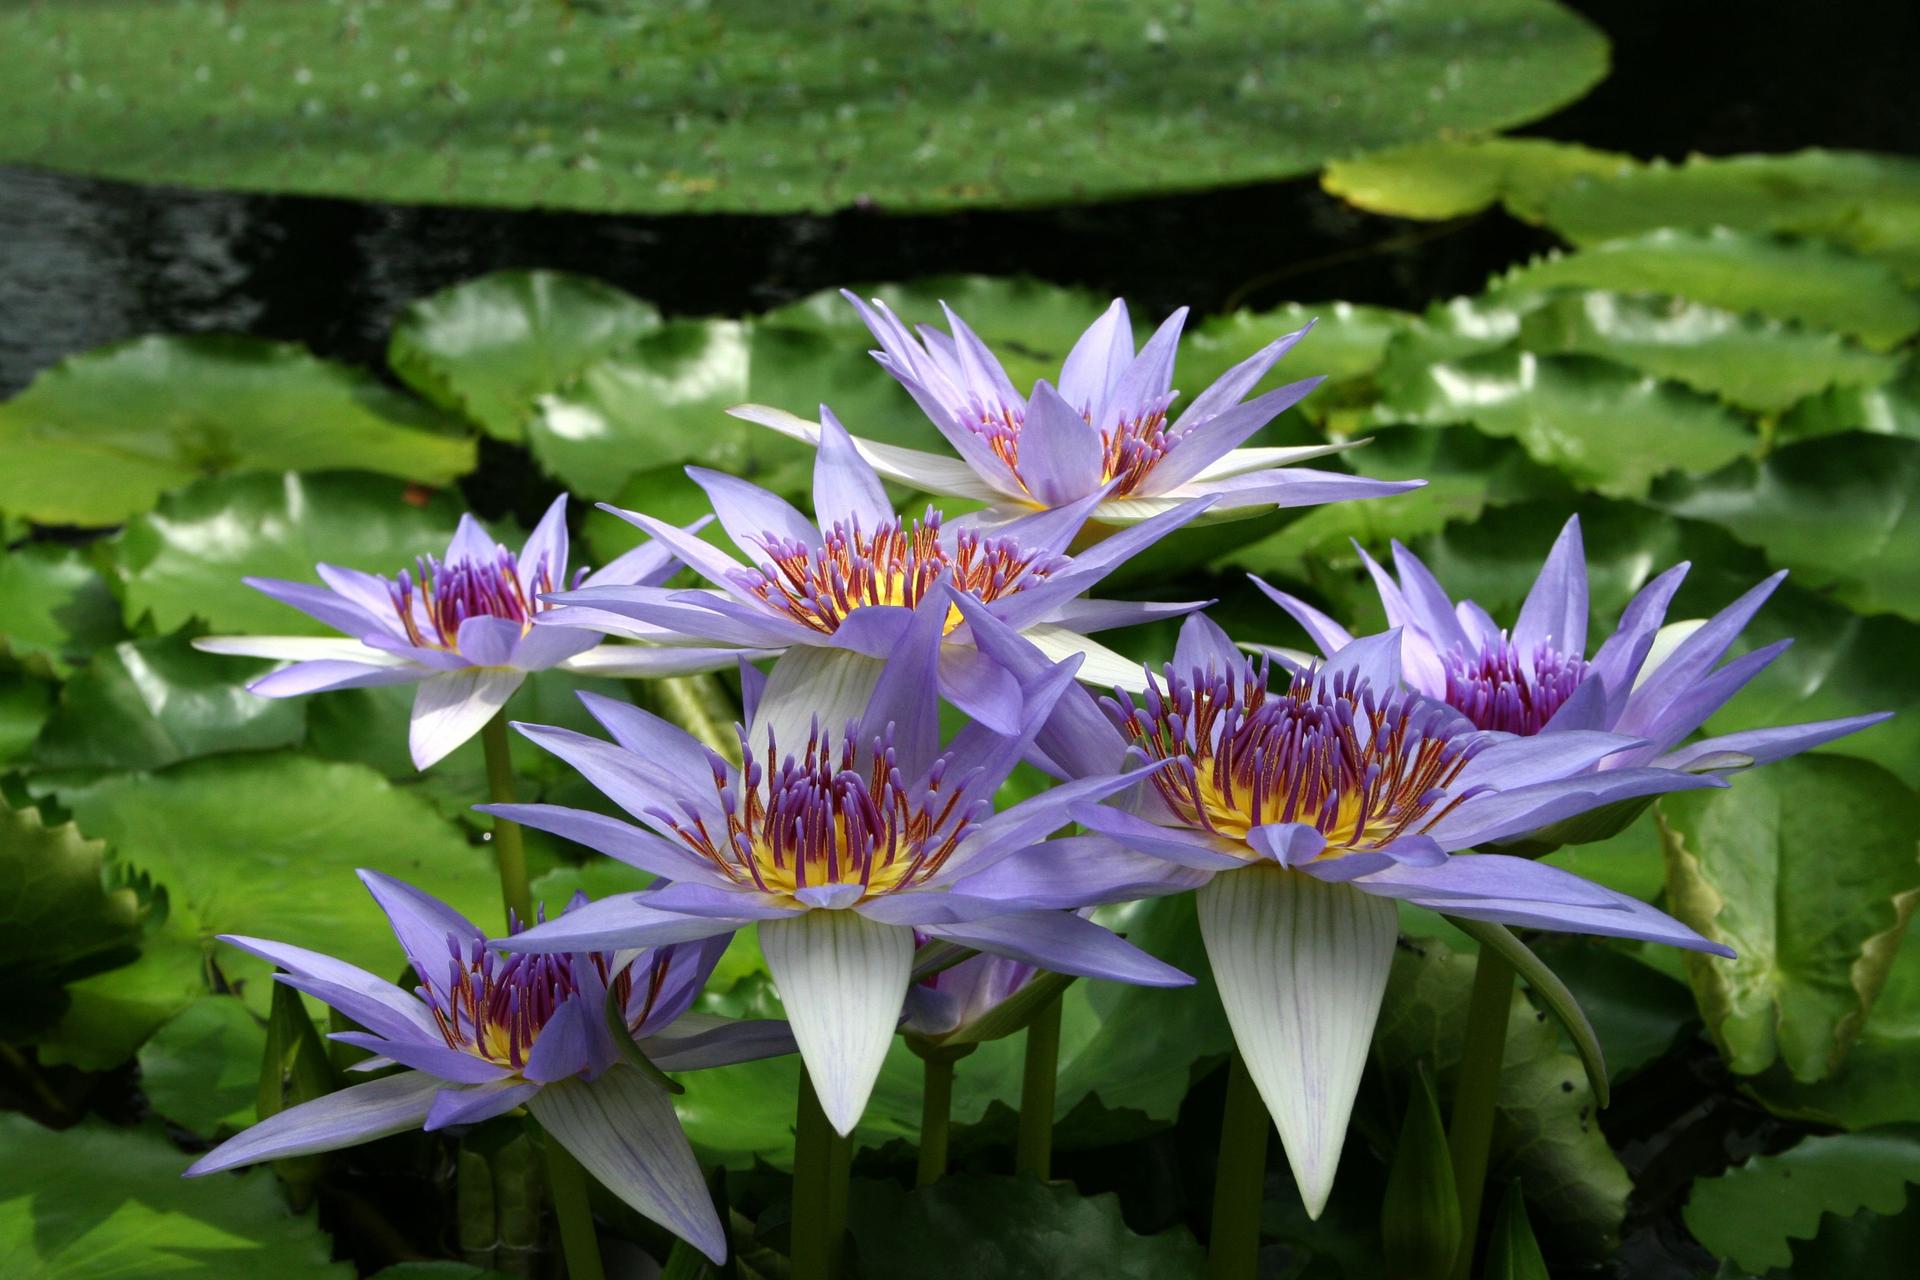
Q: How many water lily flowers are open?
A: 7